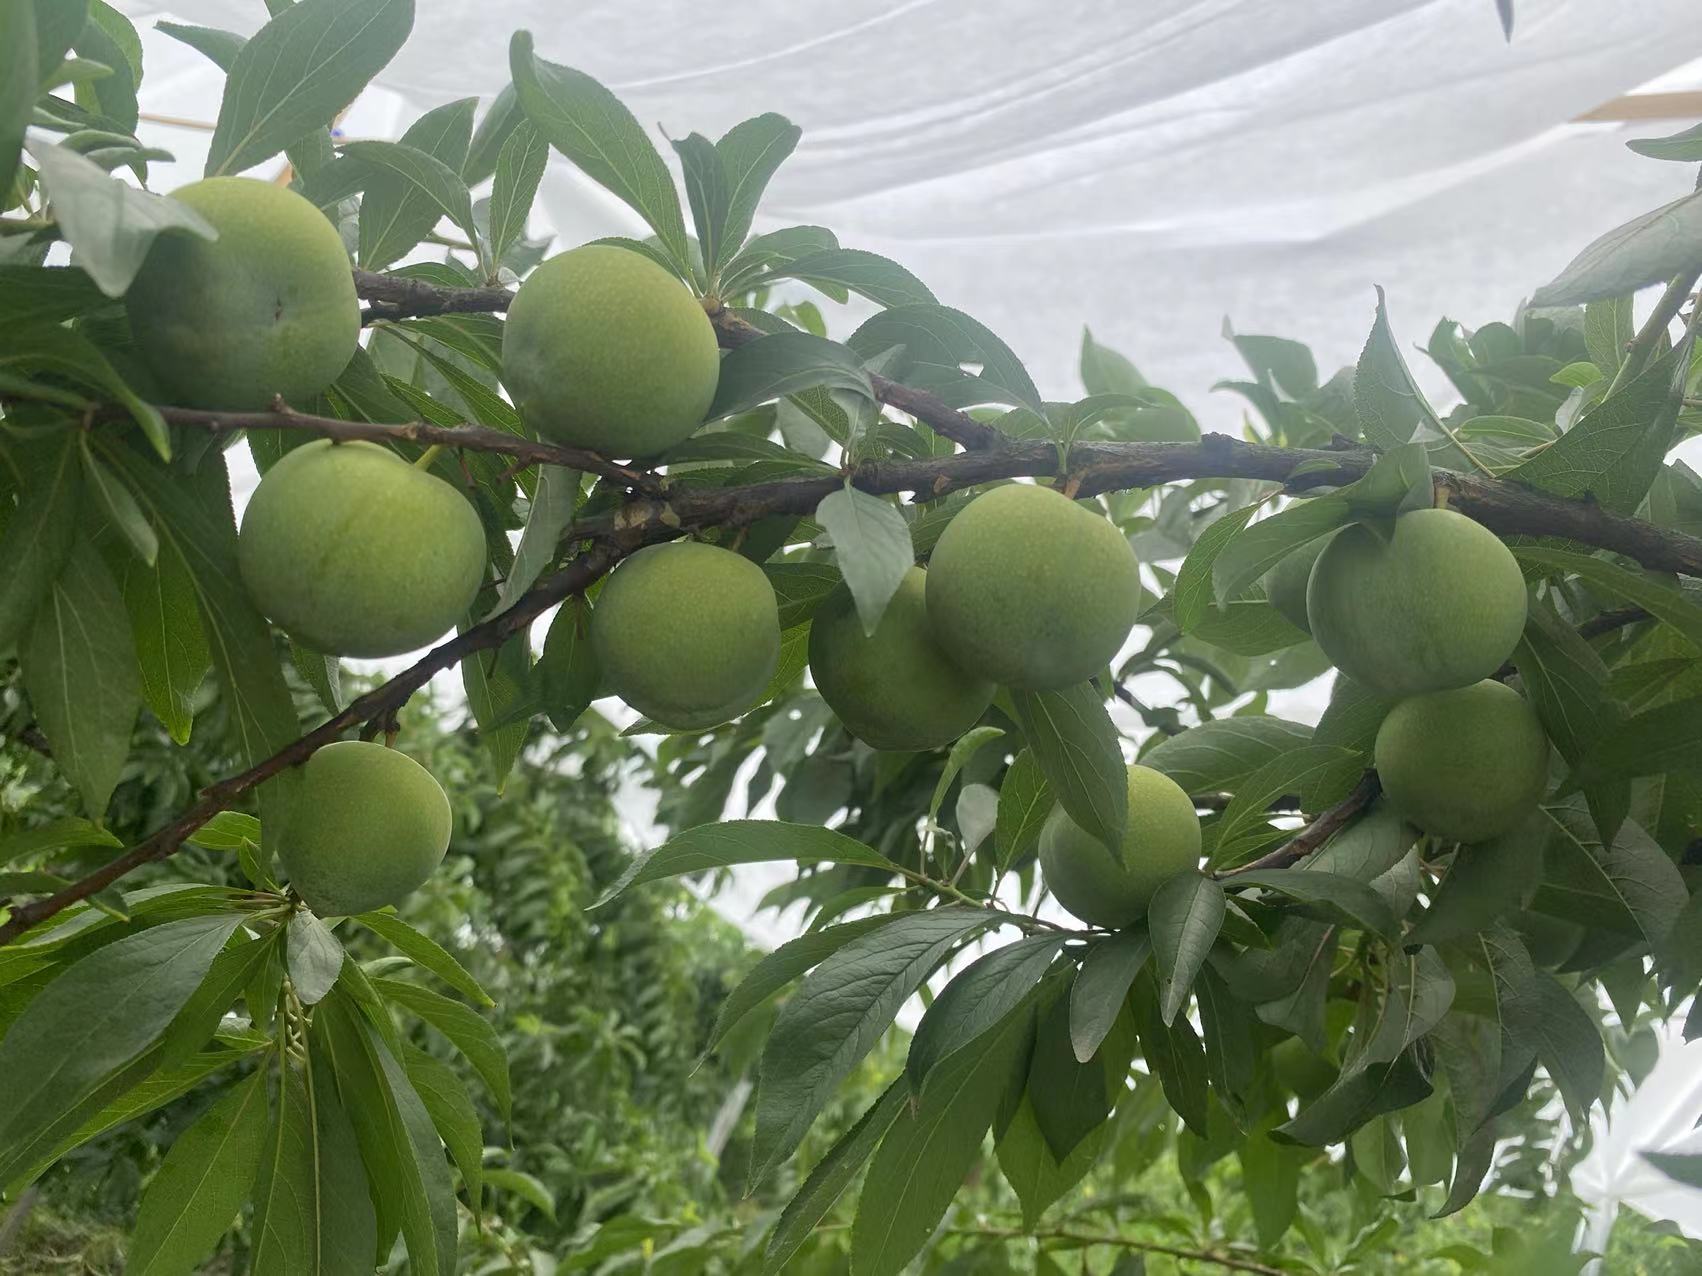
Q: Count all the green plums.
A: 11